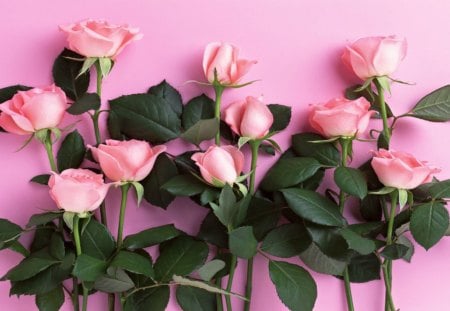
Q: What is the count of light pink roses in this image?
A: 10